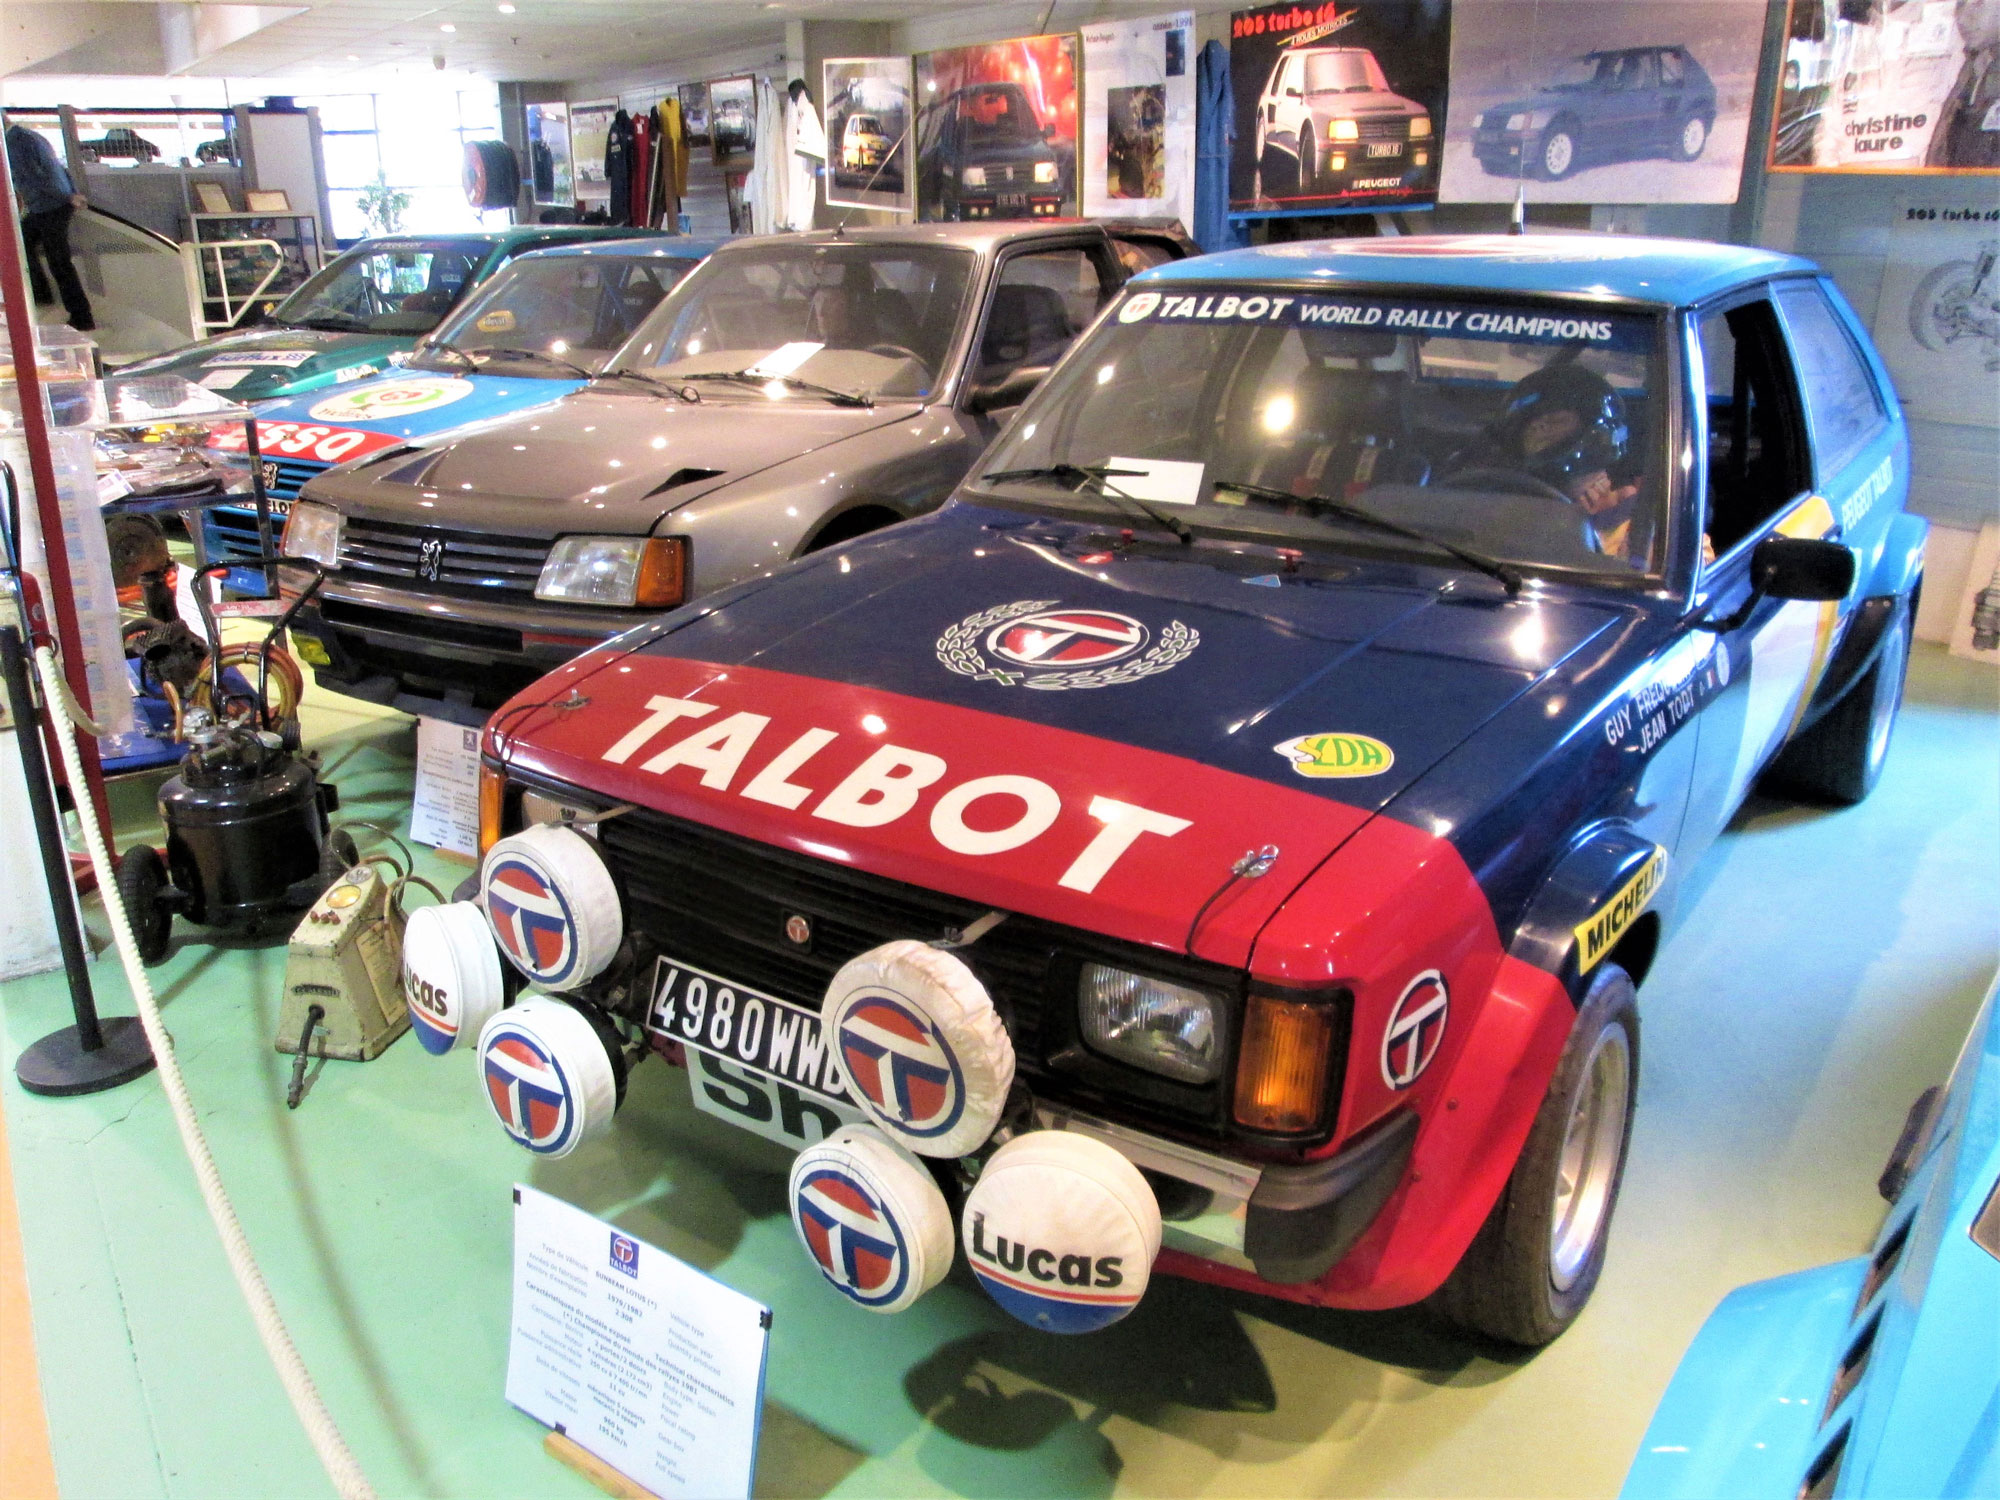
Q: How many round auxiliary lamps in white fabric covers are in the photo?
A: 6